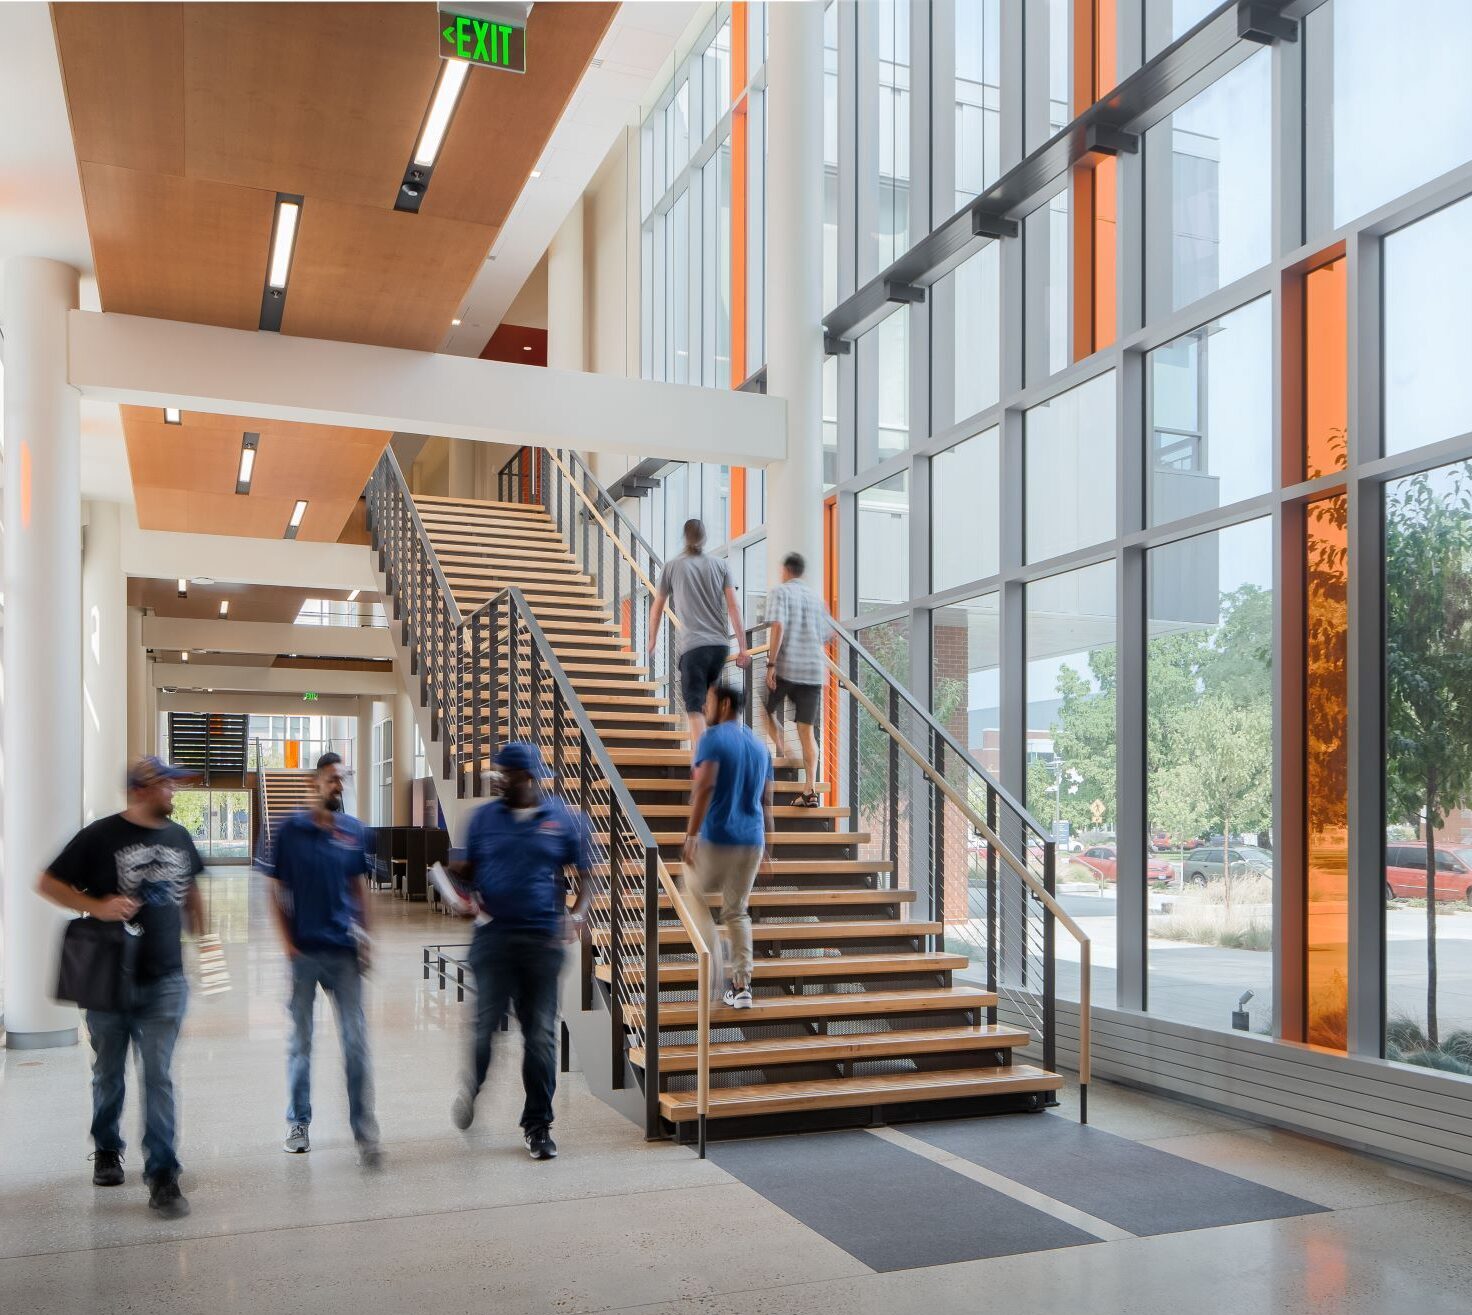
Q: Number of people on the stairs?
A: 3